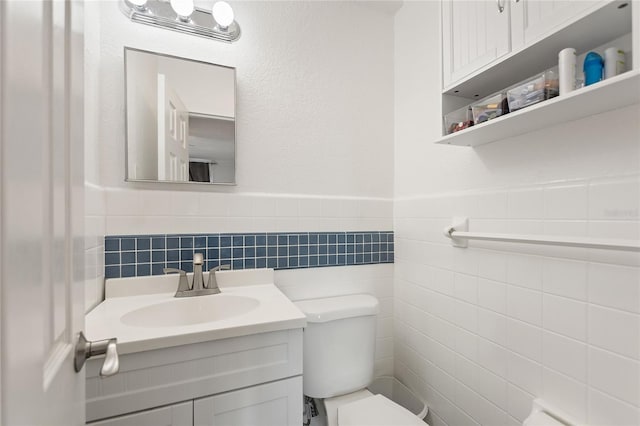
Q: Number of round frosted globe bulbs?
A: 3